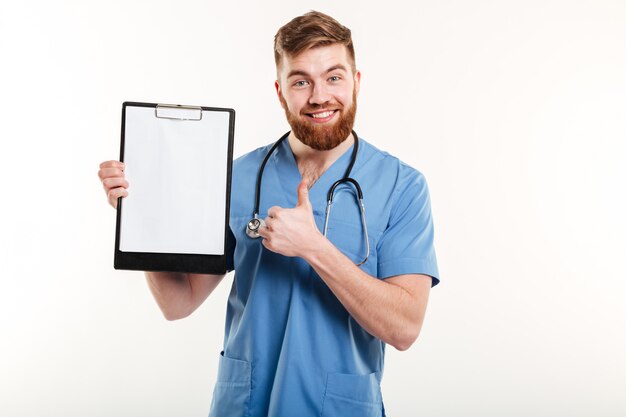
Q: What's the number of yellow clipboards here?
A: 0